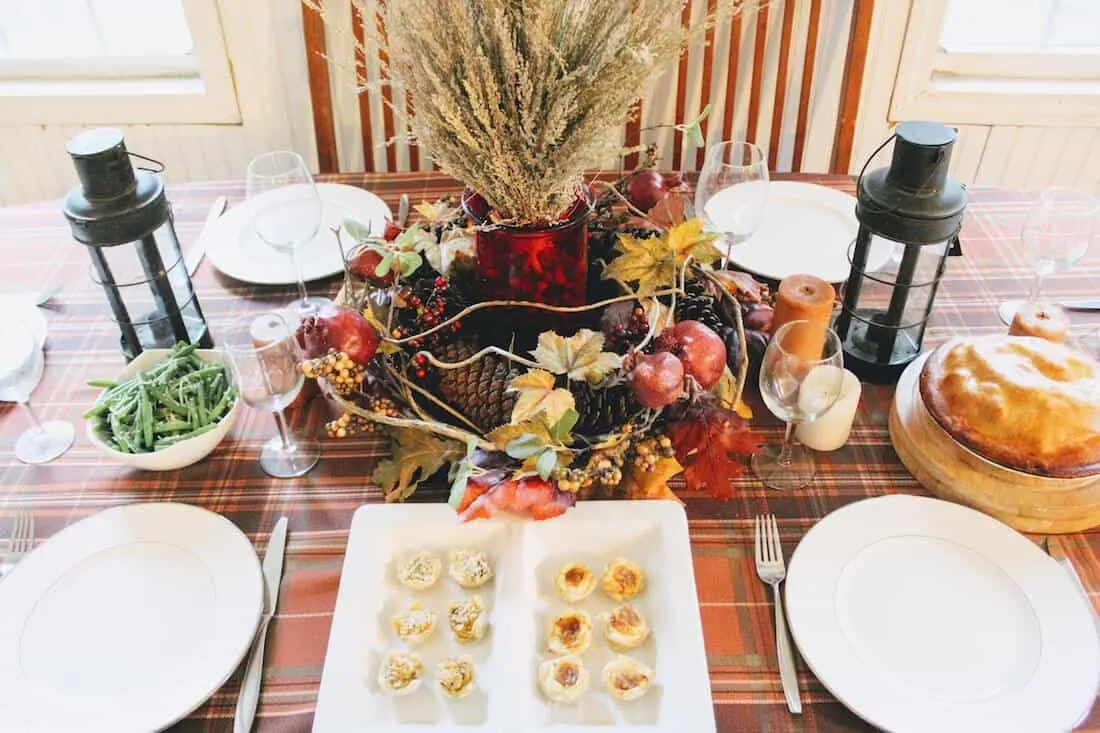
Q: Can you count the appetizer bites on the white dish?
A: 12